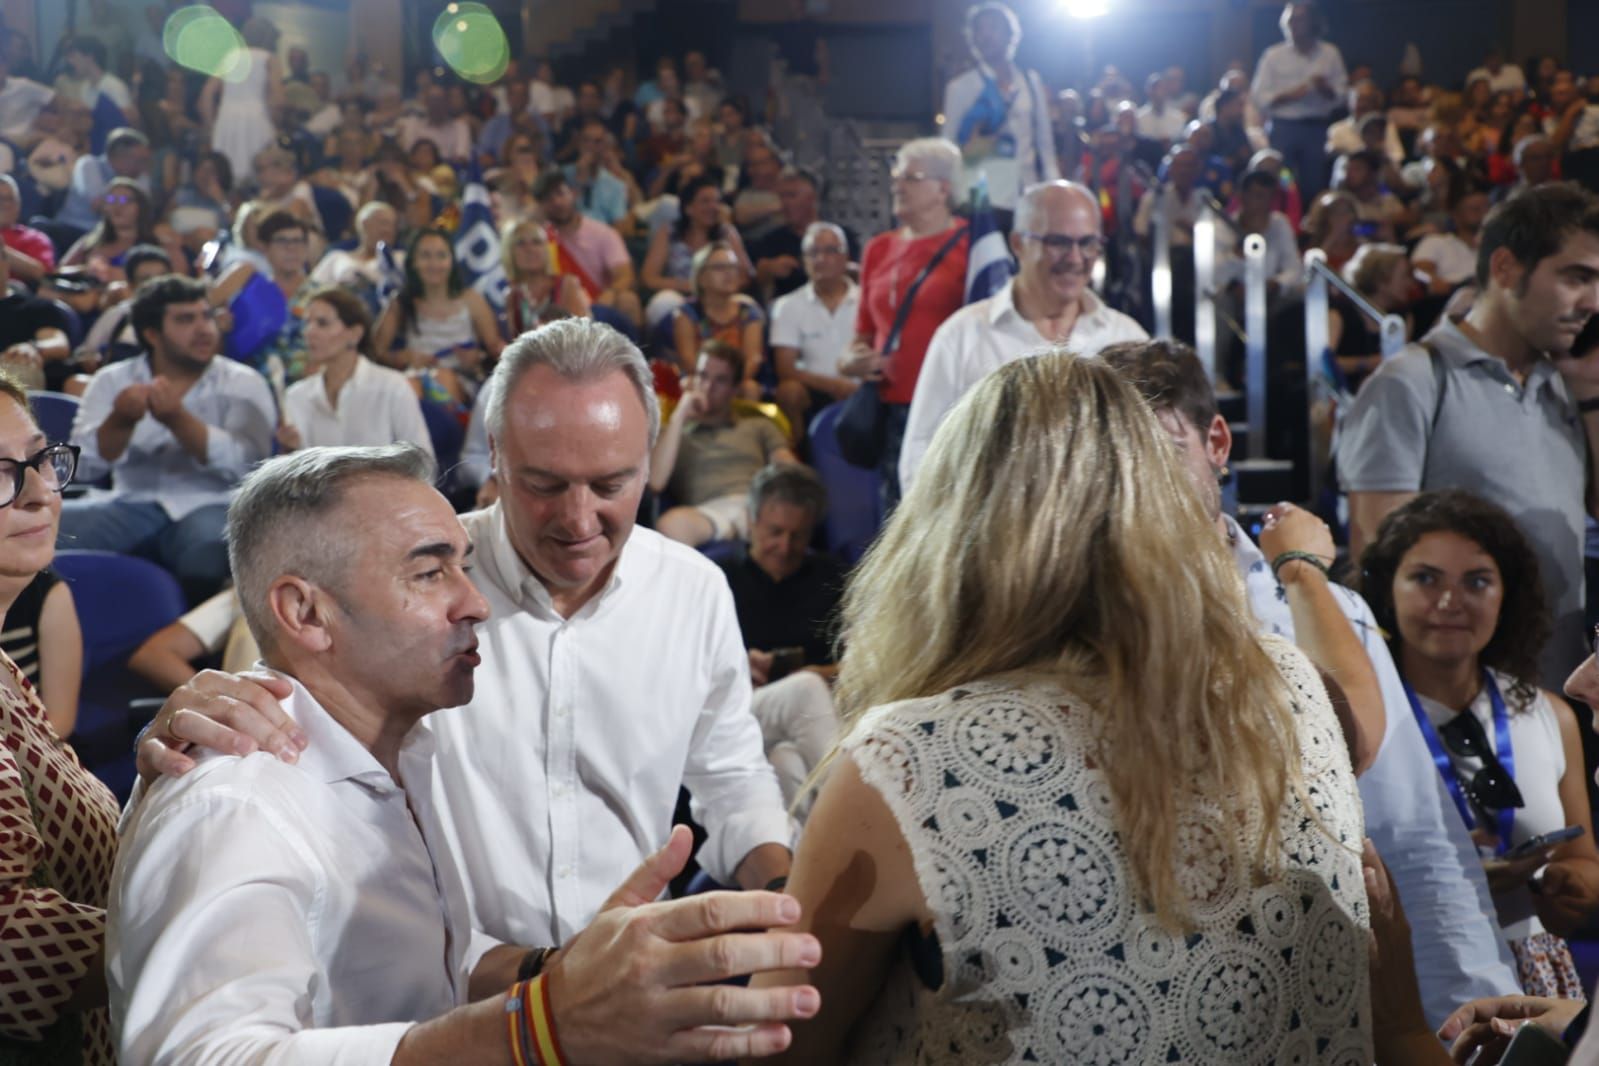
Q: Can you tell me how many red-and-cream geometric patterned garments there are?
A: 1